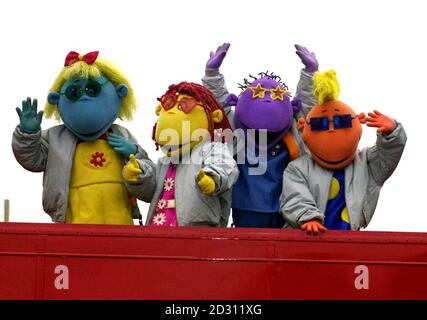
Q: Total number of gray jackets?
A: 4